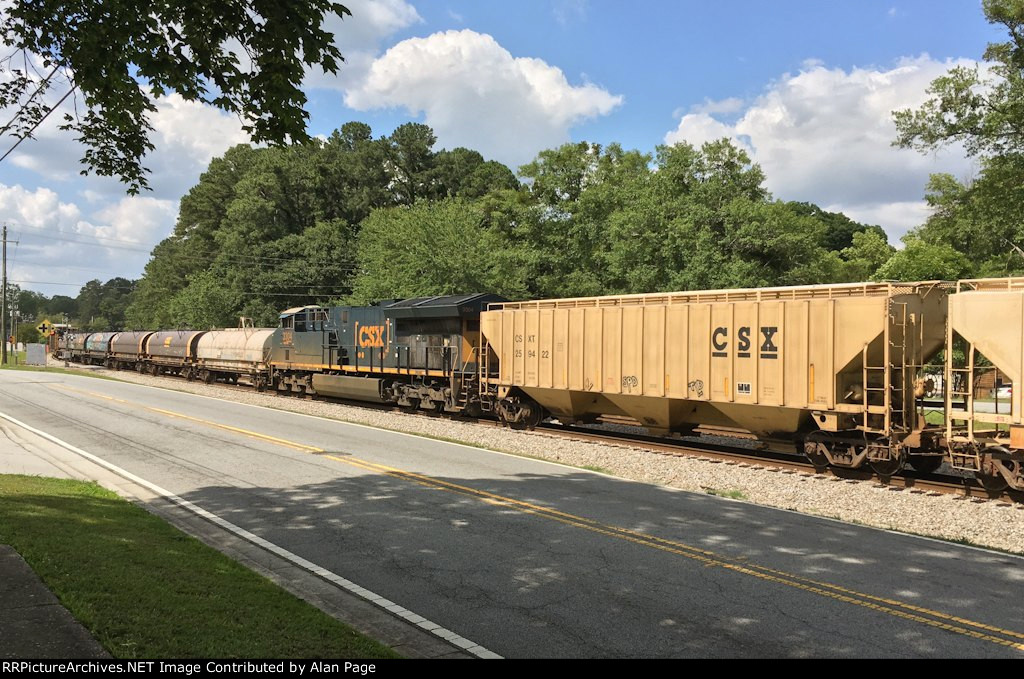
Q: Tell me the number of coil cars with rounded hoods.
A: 5